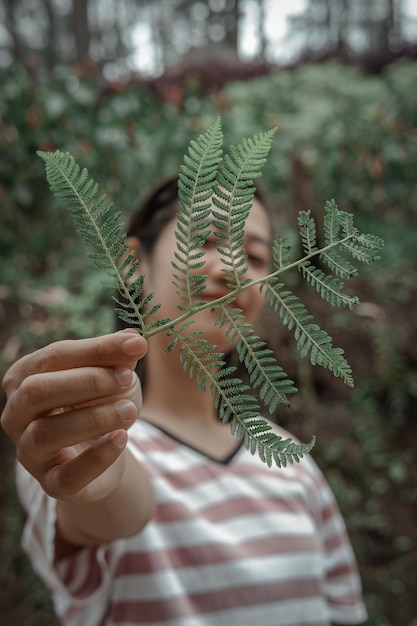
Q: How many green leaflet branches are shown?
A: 14